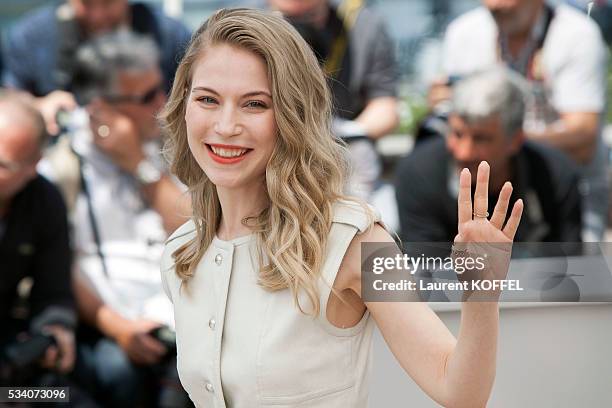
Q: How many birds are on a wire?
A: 0